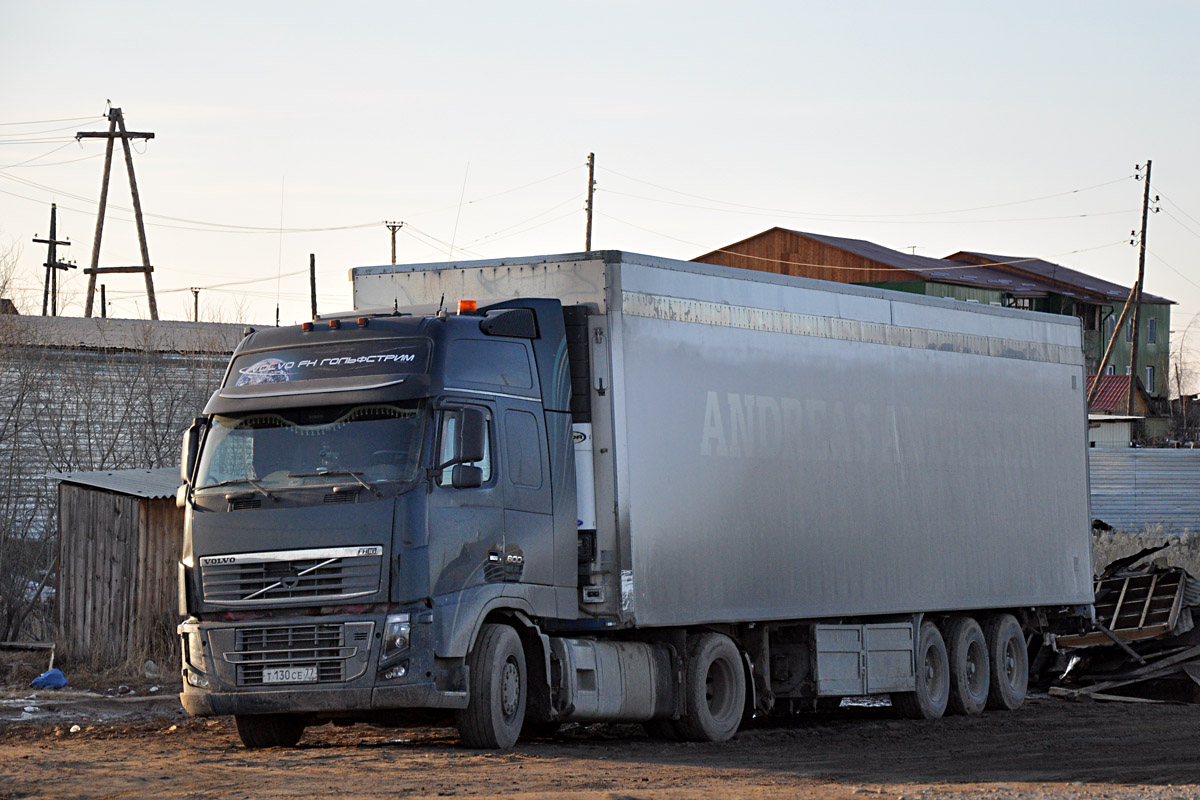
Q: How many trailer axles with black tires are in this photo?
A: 3